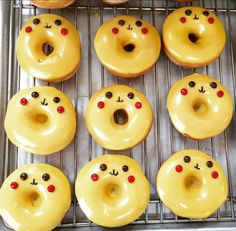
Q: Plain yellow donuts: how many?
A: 0